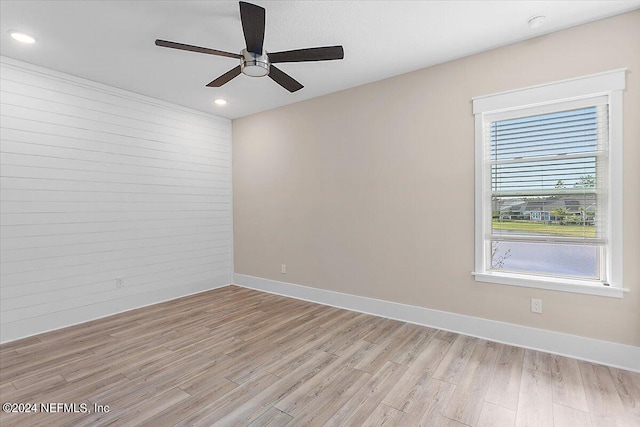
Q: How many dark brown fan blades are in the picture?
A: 5